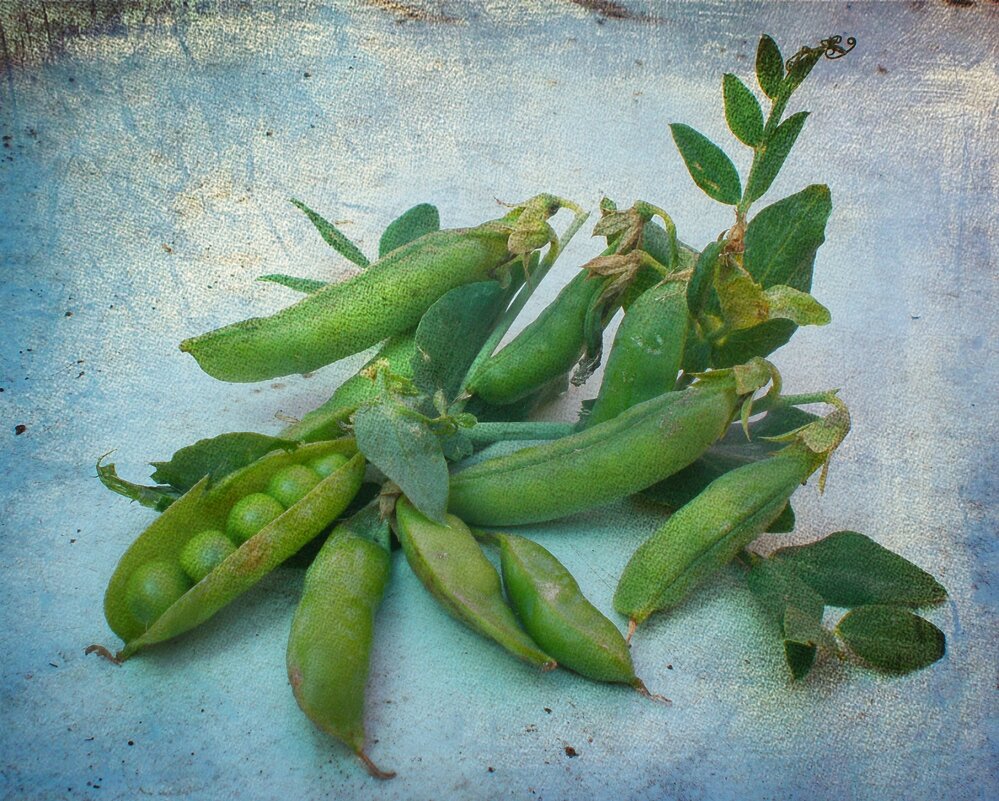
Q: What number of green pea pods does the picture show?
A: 10